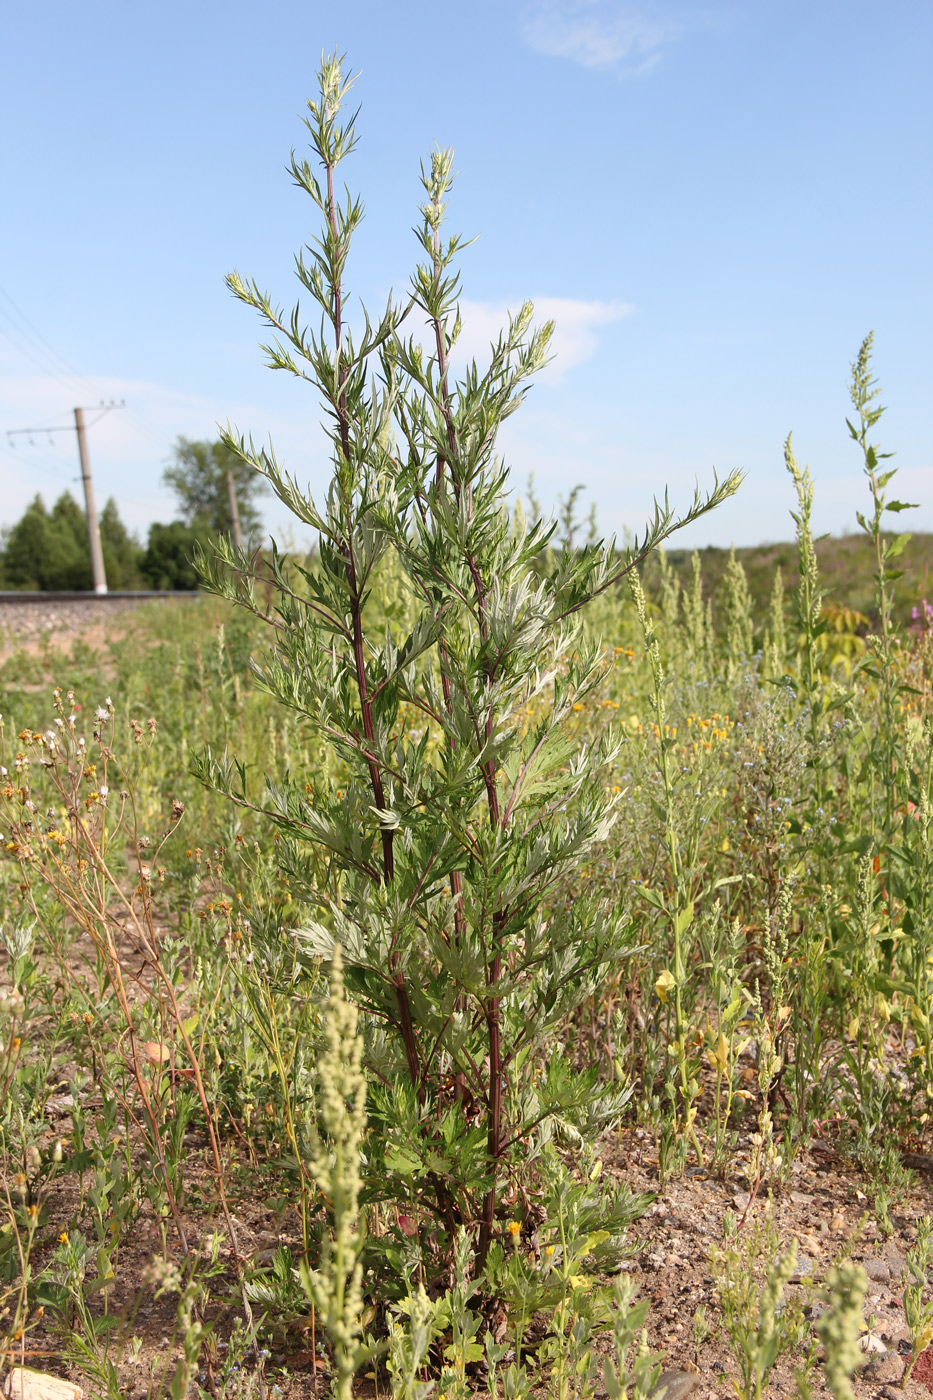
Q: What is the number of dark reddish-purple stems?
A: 3